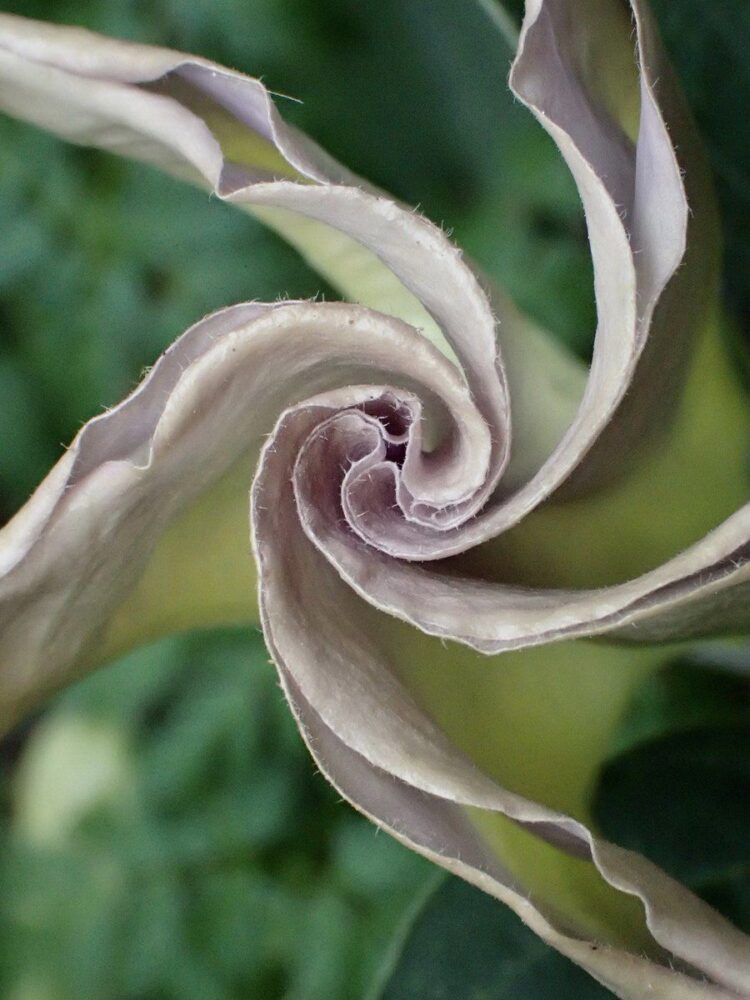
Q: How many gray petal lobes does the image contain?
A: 5